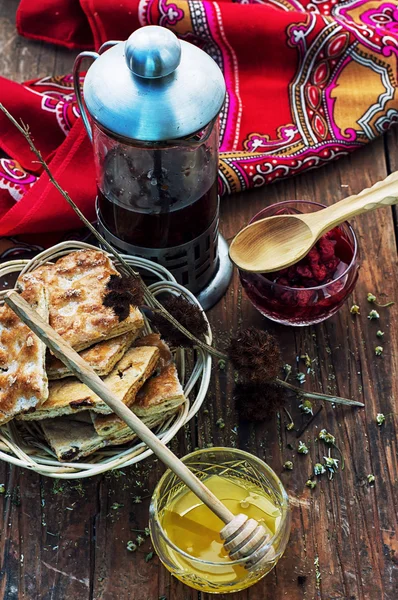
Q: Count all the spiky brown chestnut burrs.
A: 4